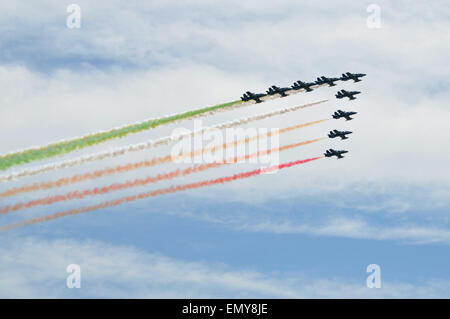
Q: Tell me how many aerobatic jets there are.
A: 9